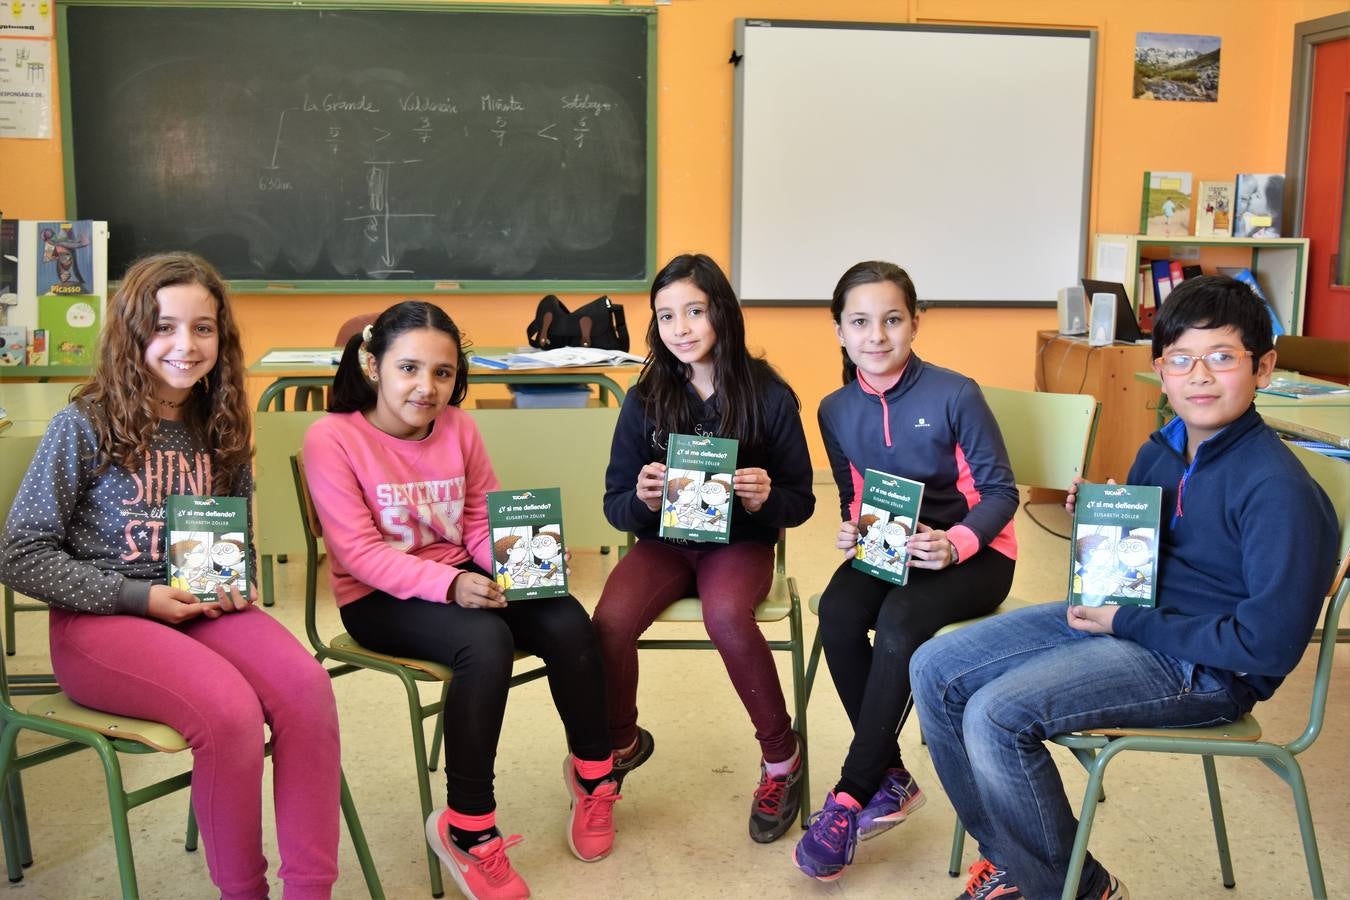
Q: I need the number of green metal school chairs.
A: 5